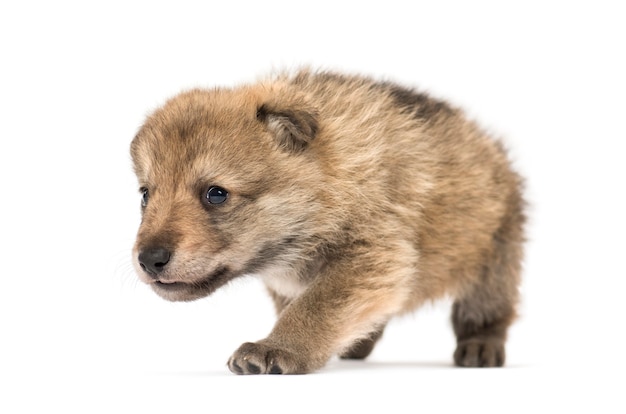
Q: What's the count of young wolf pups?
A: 1